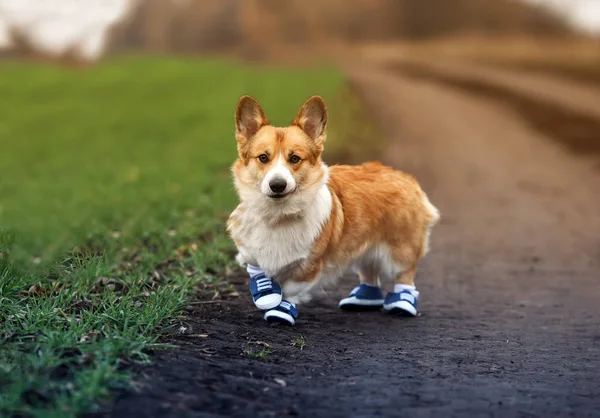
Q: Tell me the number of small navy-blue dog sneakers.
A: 4